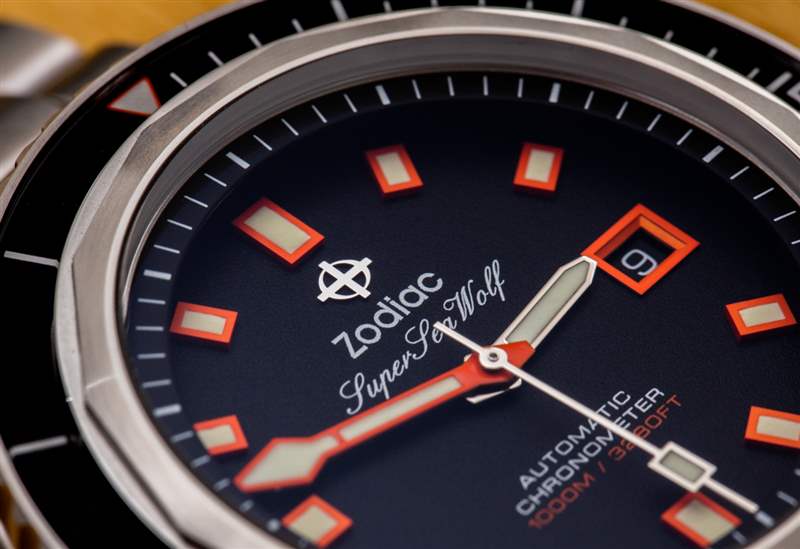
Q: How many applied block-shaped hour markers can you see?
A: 9